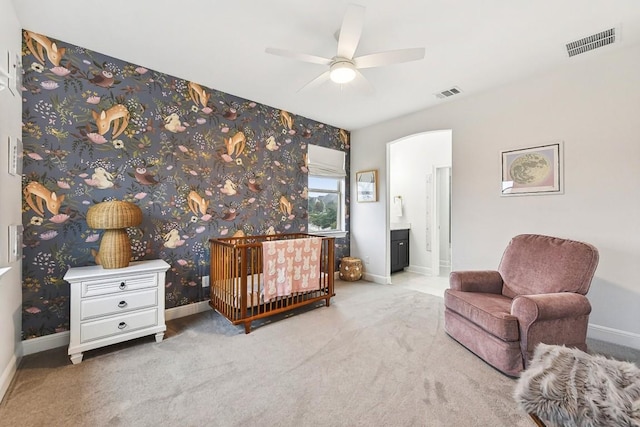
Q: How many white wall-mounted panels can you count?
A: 3